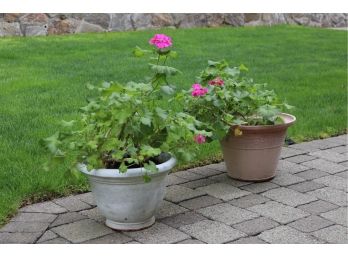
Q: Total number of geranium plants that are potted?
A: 2